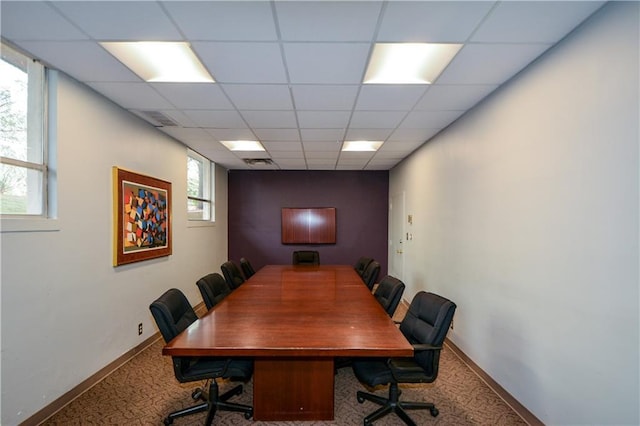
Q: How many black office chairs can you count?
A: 9